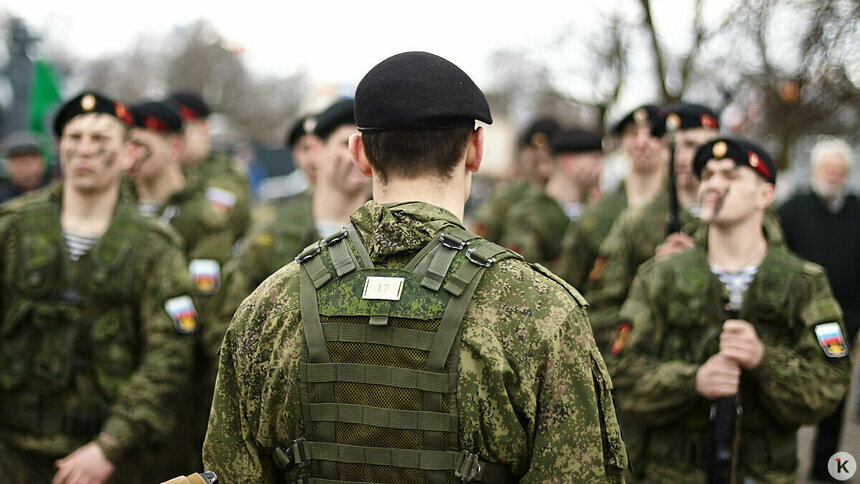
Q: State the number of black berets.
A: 11